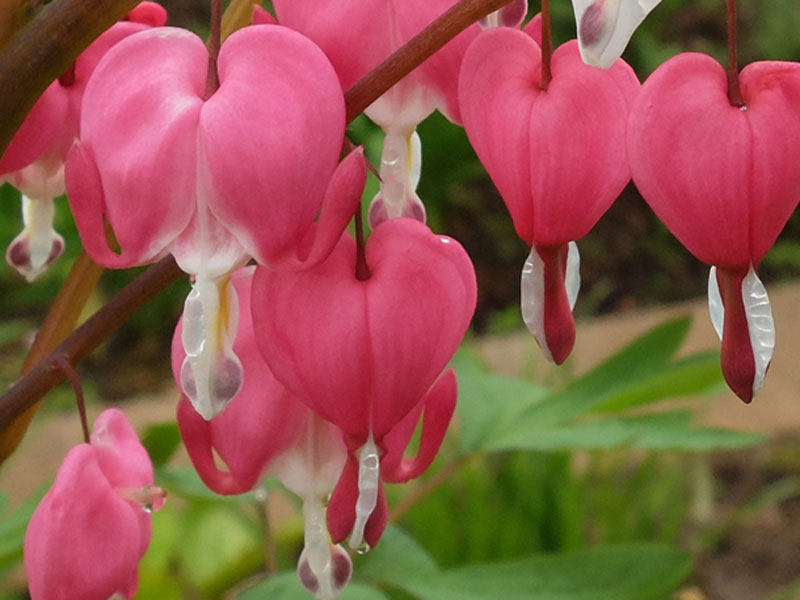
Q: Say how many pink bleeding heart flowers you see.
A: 8